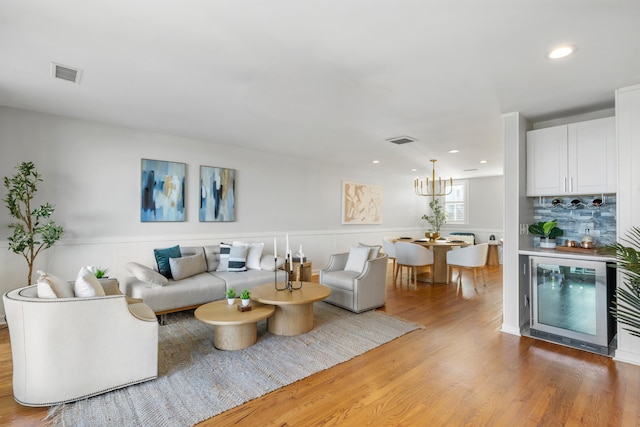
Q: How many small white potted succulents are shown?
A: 2